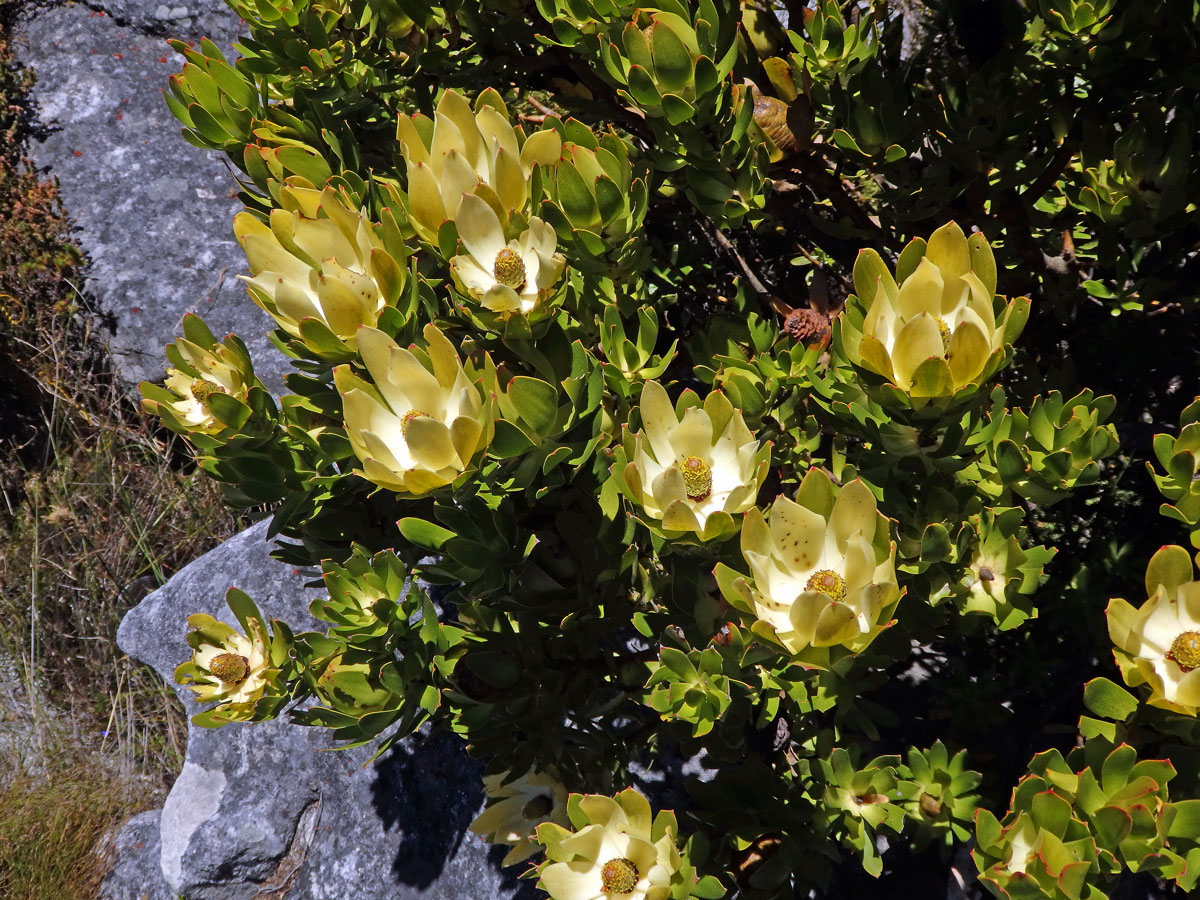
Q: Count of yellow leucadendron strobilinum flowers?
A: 12